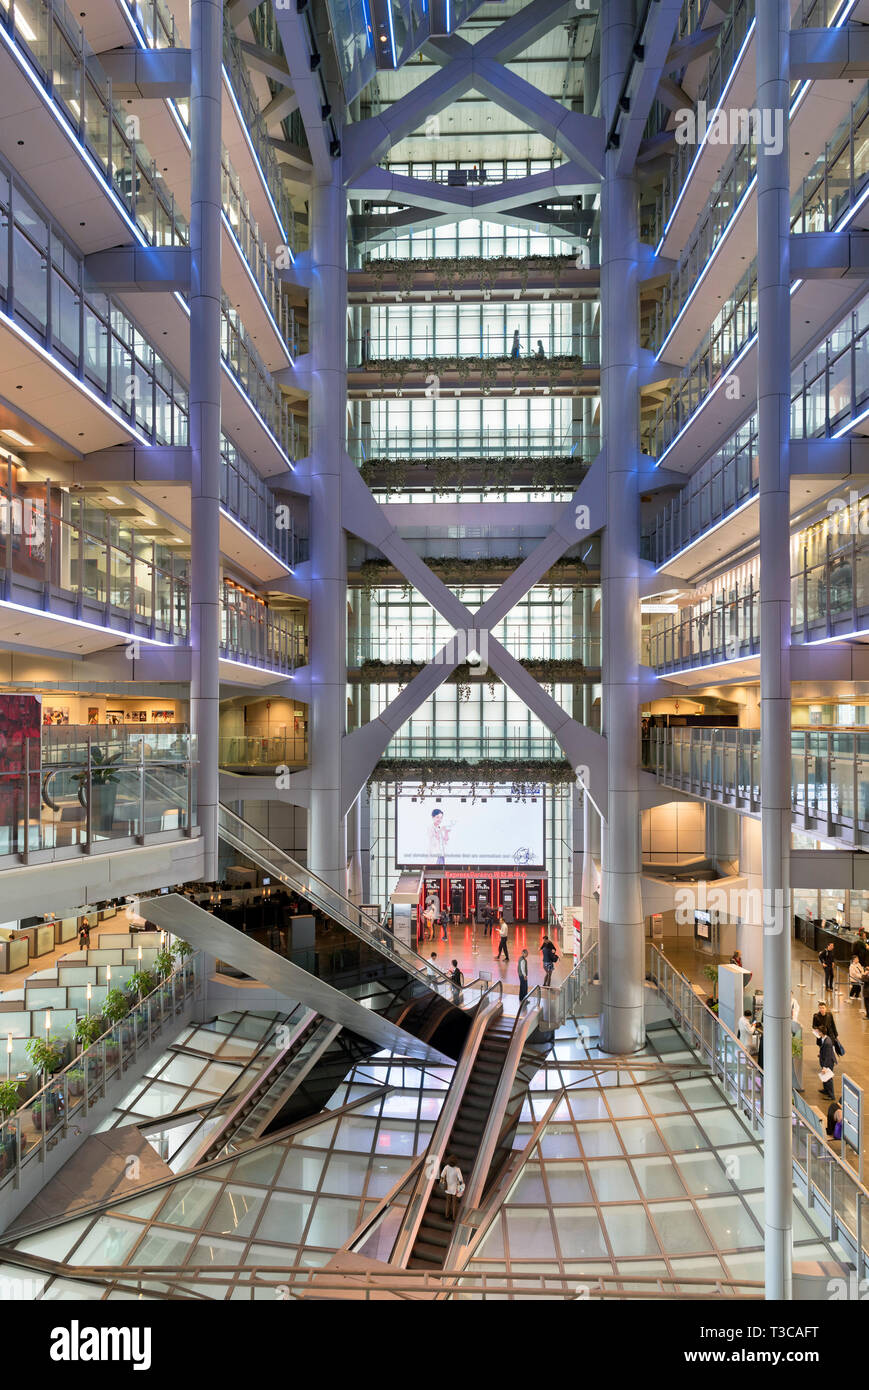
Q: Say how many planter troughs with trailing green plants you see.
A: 6